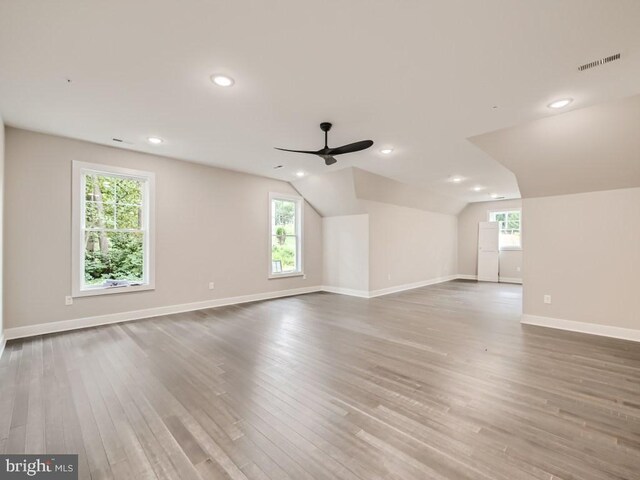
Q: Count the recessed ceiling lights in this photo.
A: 8